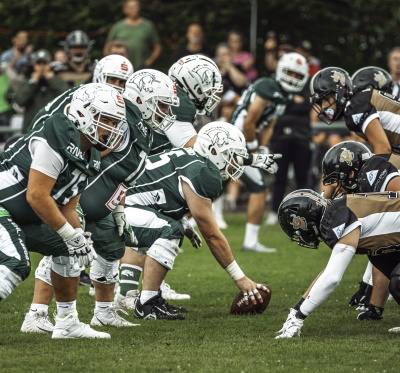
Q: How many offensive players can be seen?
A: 6